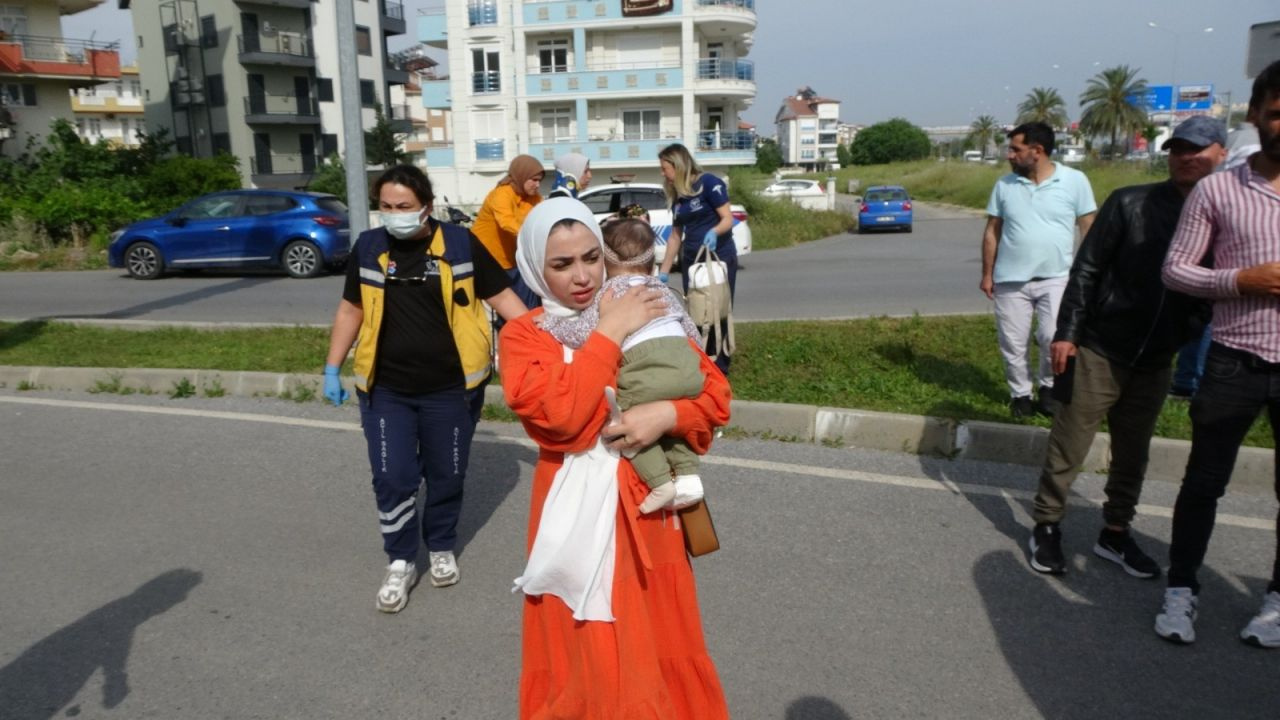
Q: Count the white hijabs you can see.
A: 2